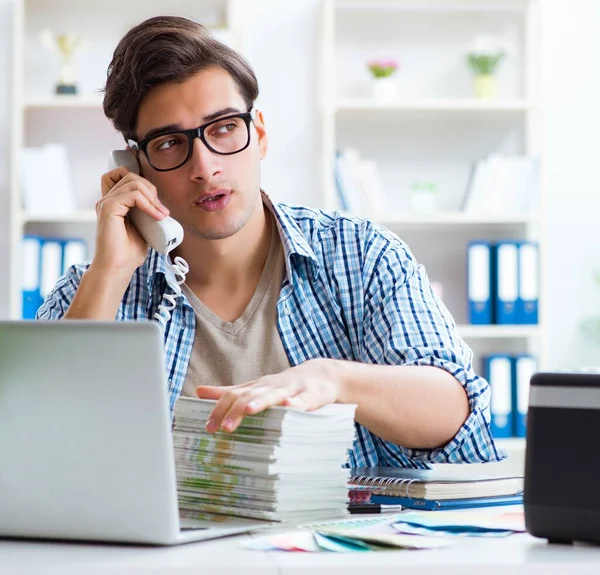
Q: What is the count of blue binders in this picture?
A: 8